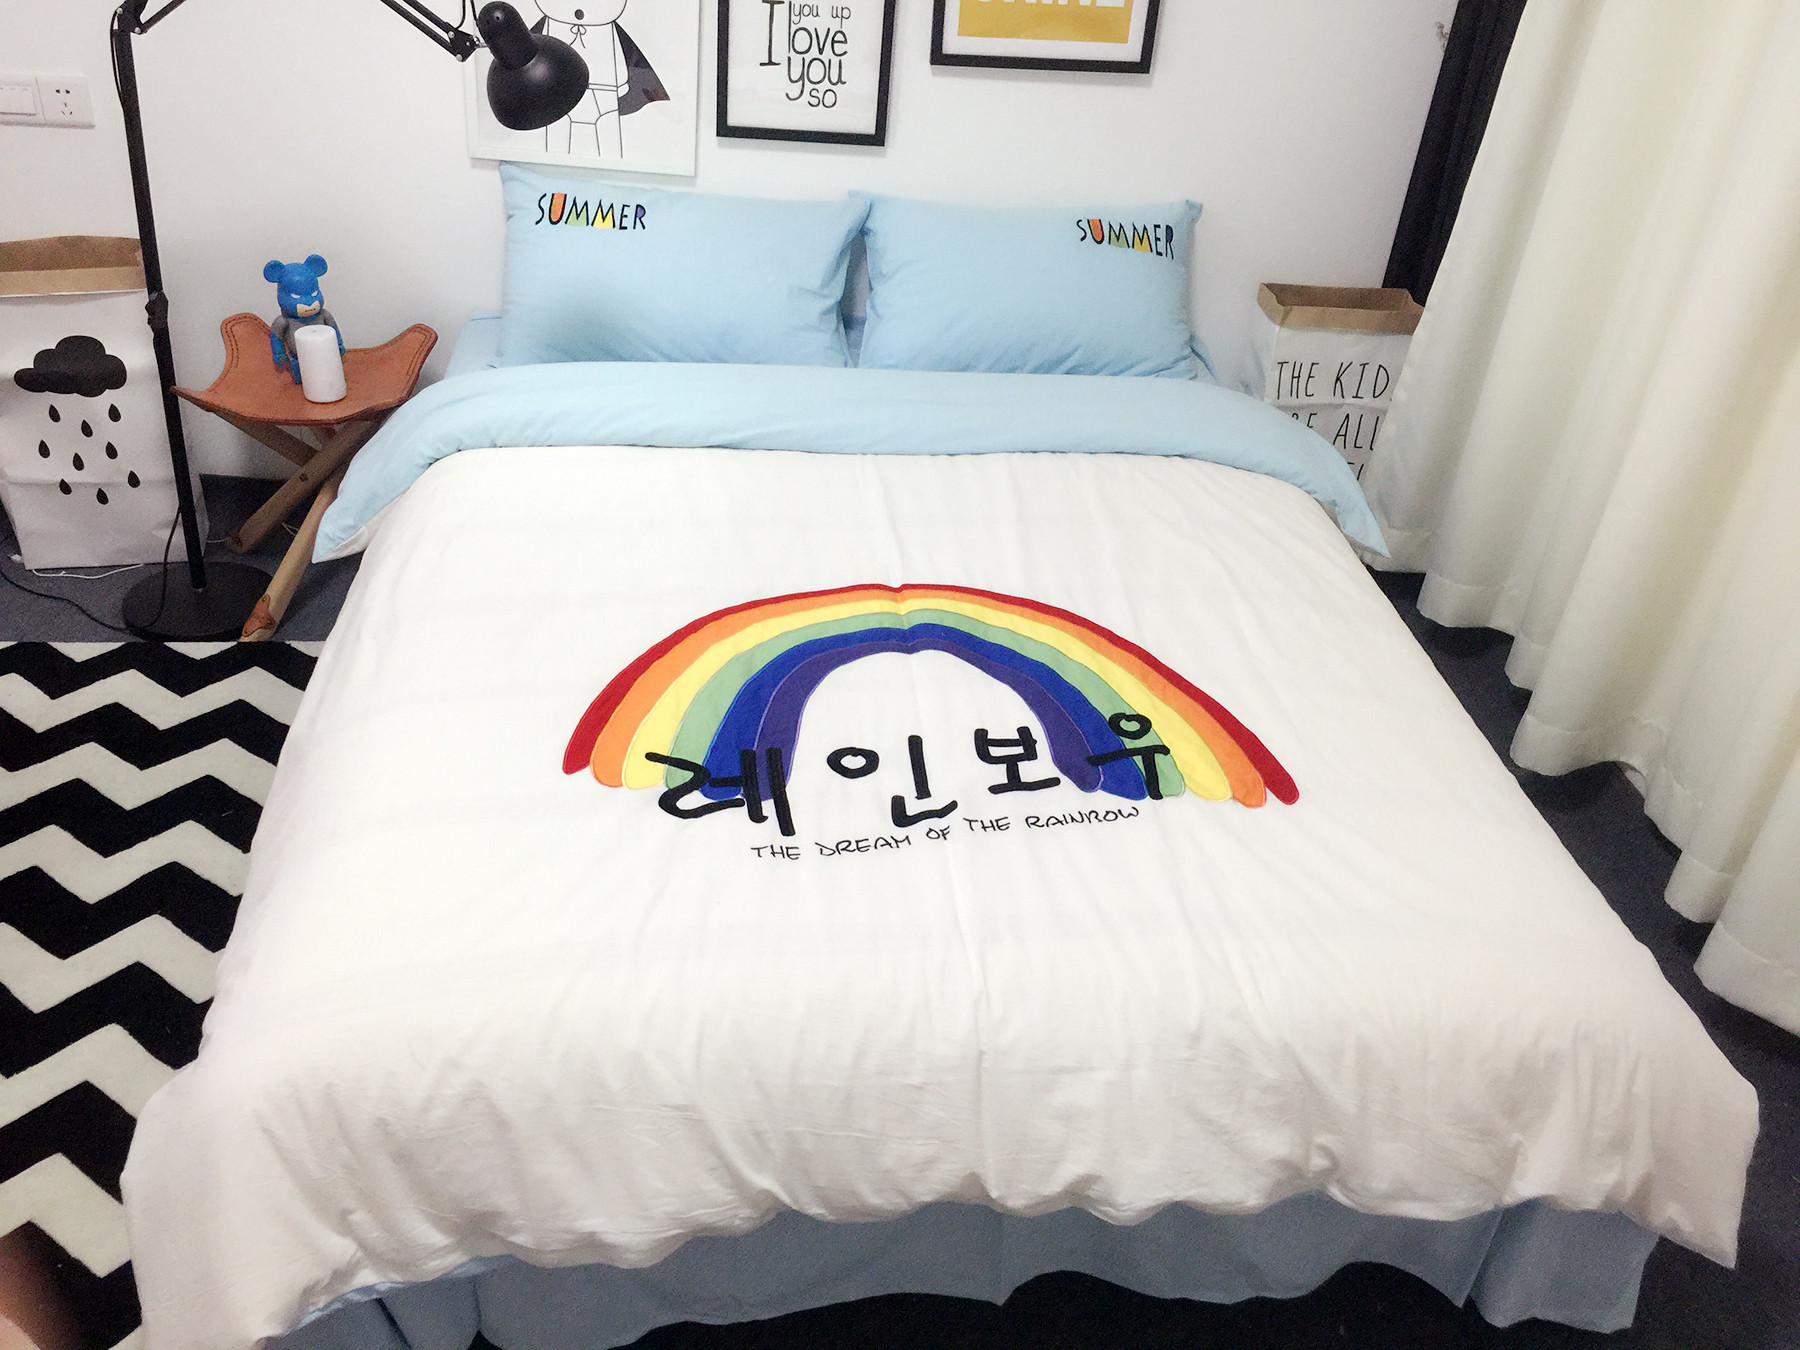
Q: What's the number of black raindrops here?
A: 9